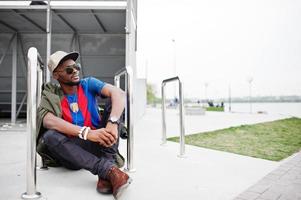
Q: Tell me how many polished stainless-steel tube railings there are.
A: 3